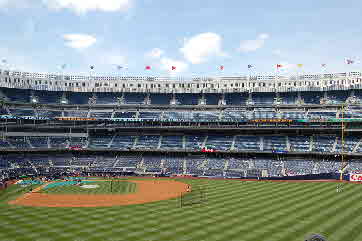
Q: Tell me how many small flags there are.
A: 12